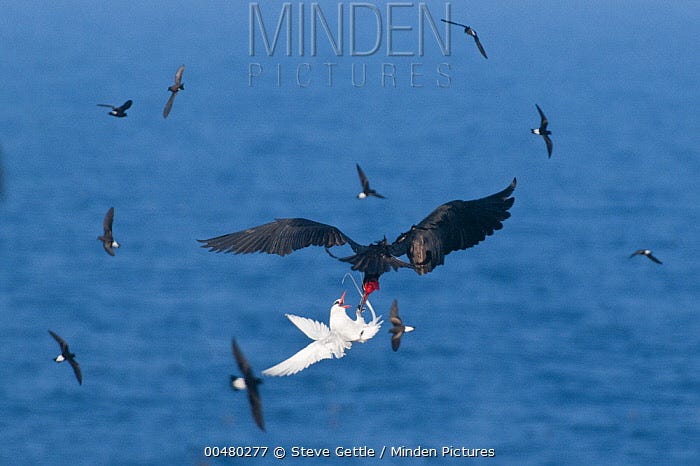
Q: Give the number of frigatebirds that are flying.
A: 1